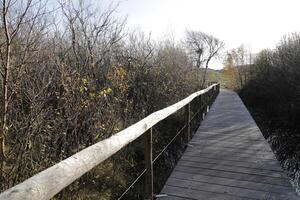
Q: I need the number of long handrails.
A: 1